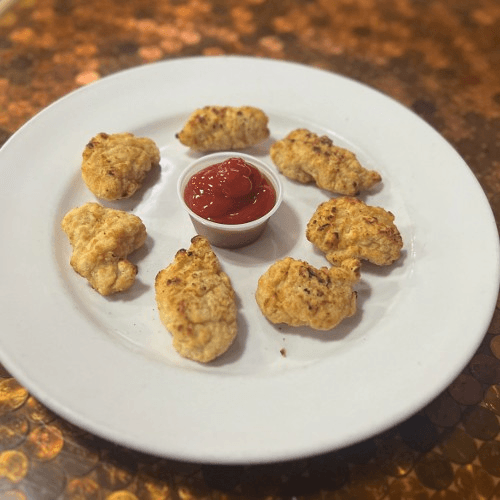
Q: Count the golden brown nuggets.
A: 7